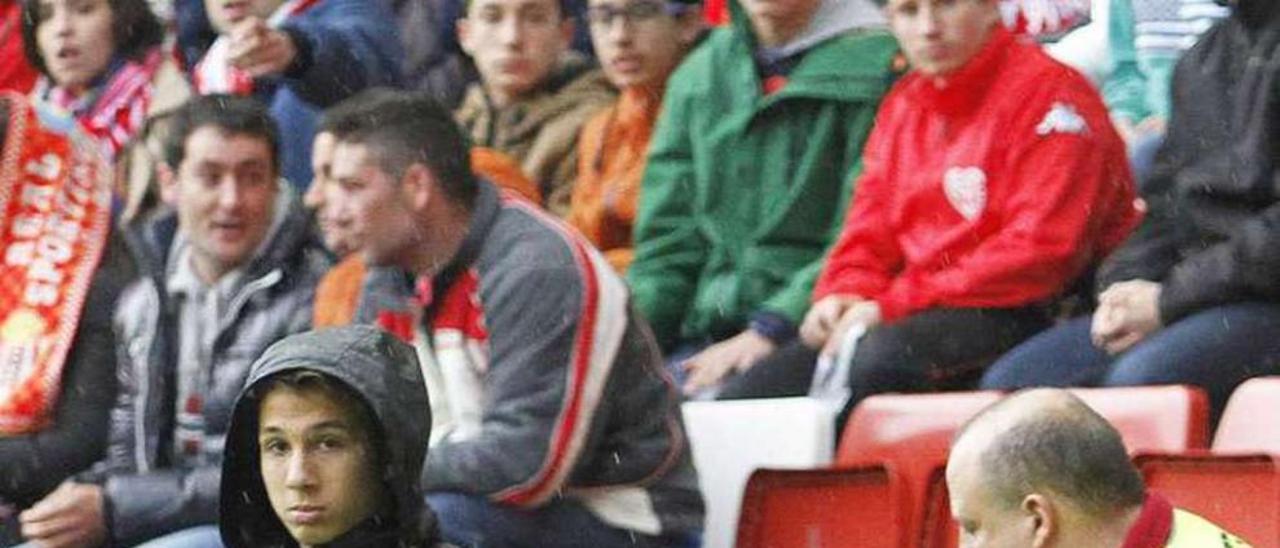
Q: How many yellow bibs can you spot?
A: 1